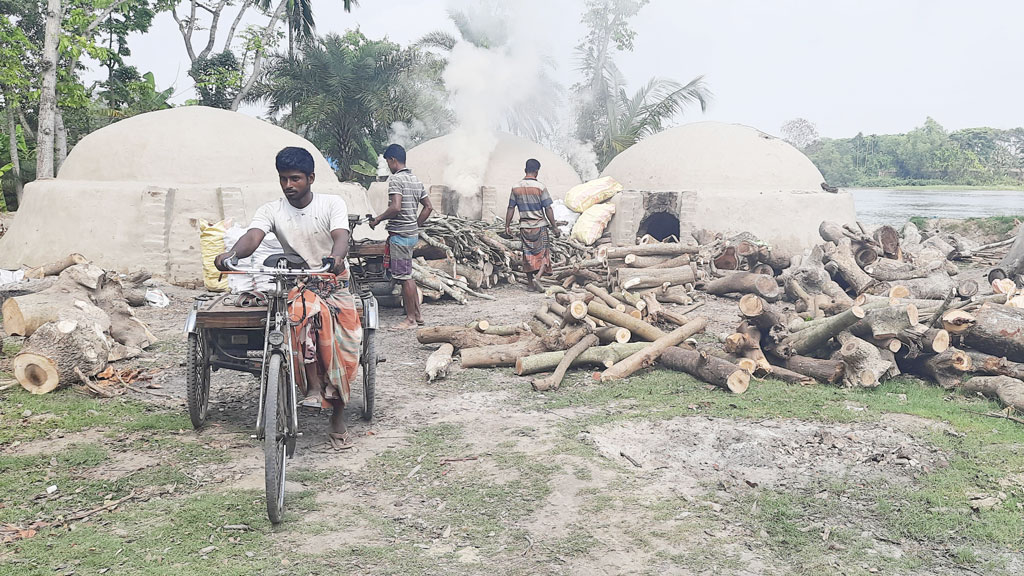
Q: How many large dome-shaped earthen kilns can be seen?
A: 3